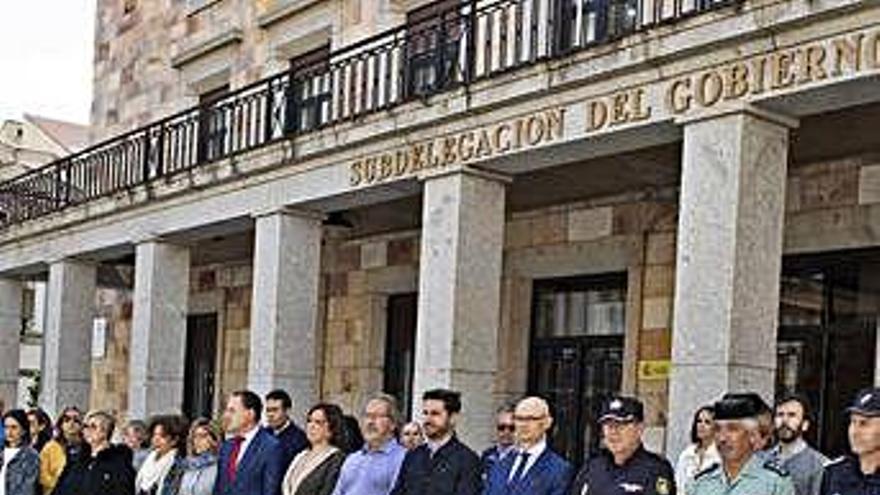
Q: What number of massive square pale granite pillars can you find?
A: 6